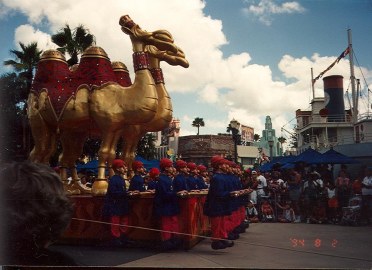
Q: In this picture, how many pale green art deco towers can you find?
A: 1